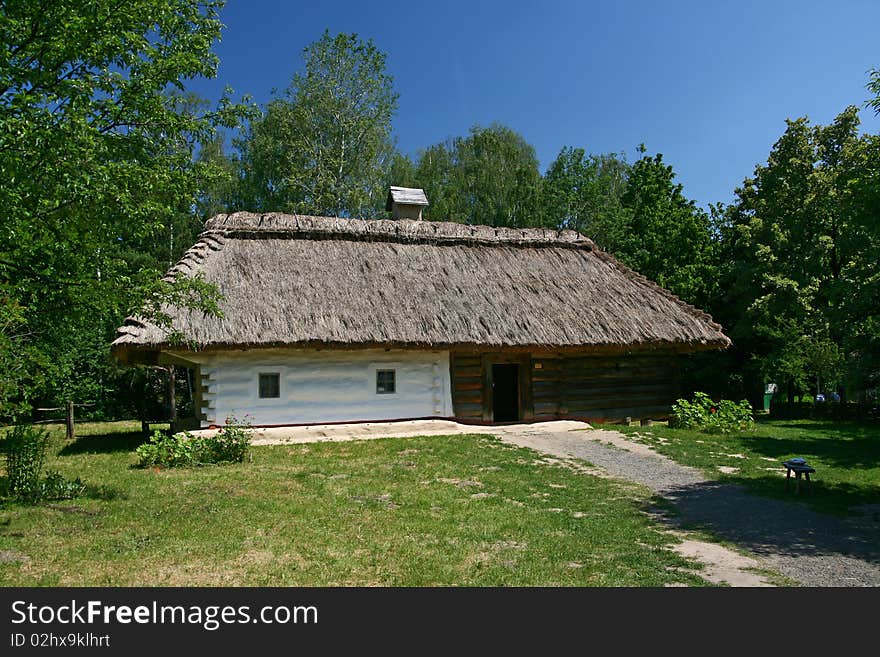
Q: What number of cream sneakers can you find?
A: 0